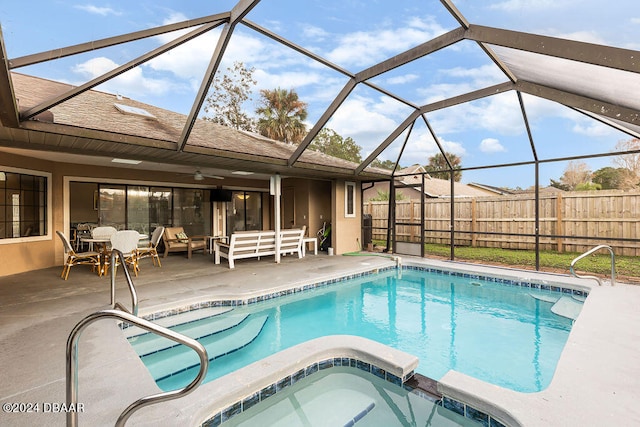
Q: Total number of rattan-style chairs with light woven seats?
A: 4